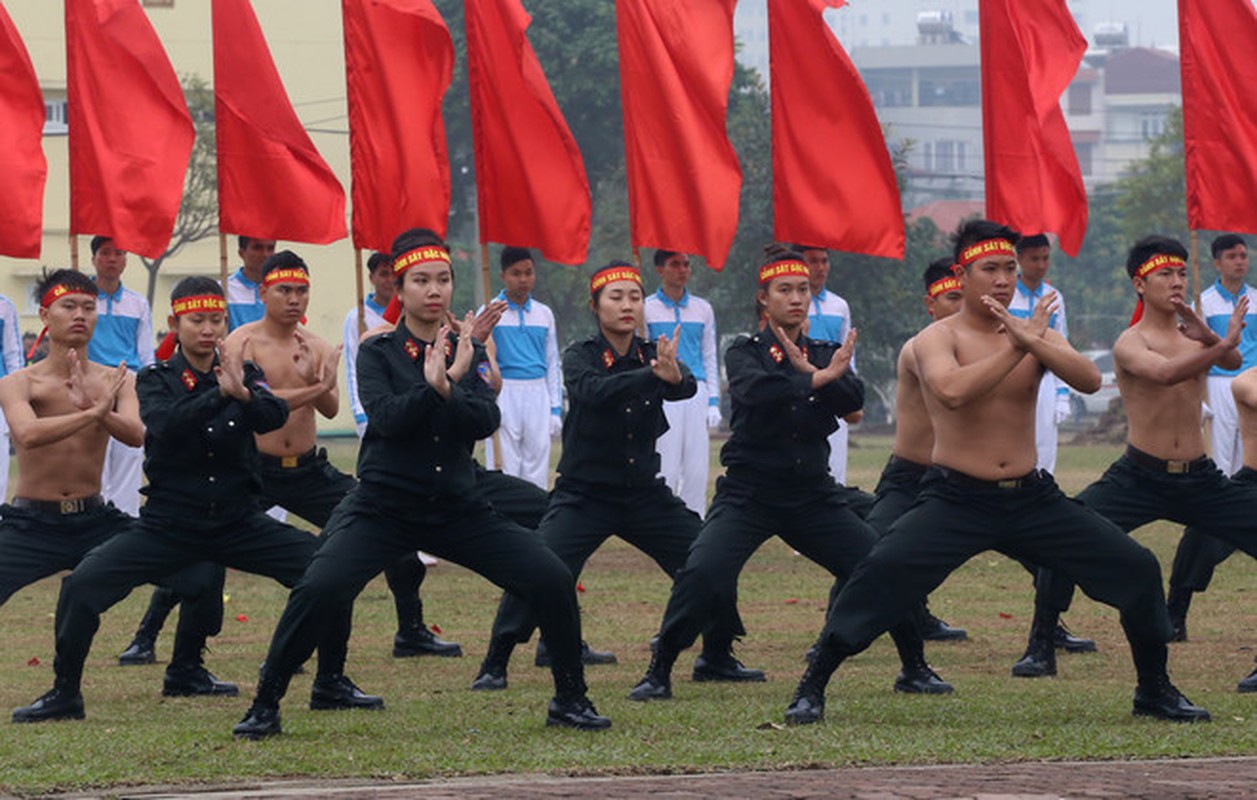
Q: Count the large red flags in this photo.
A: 9